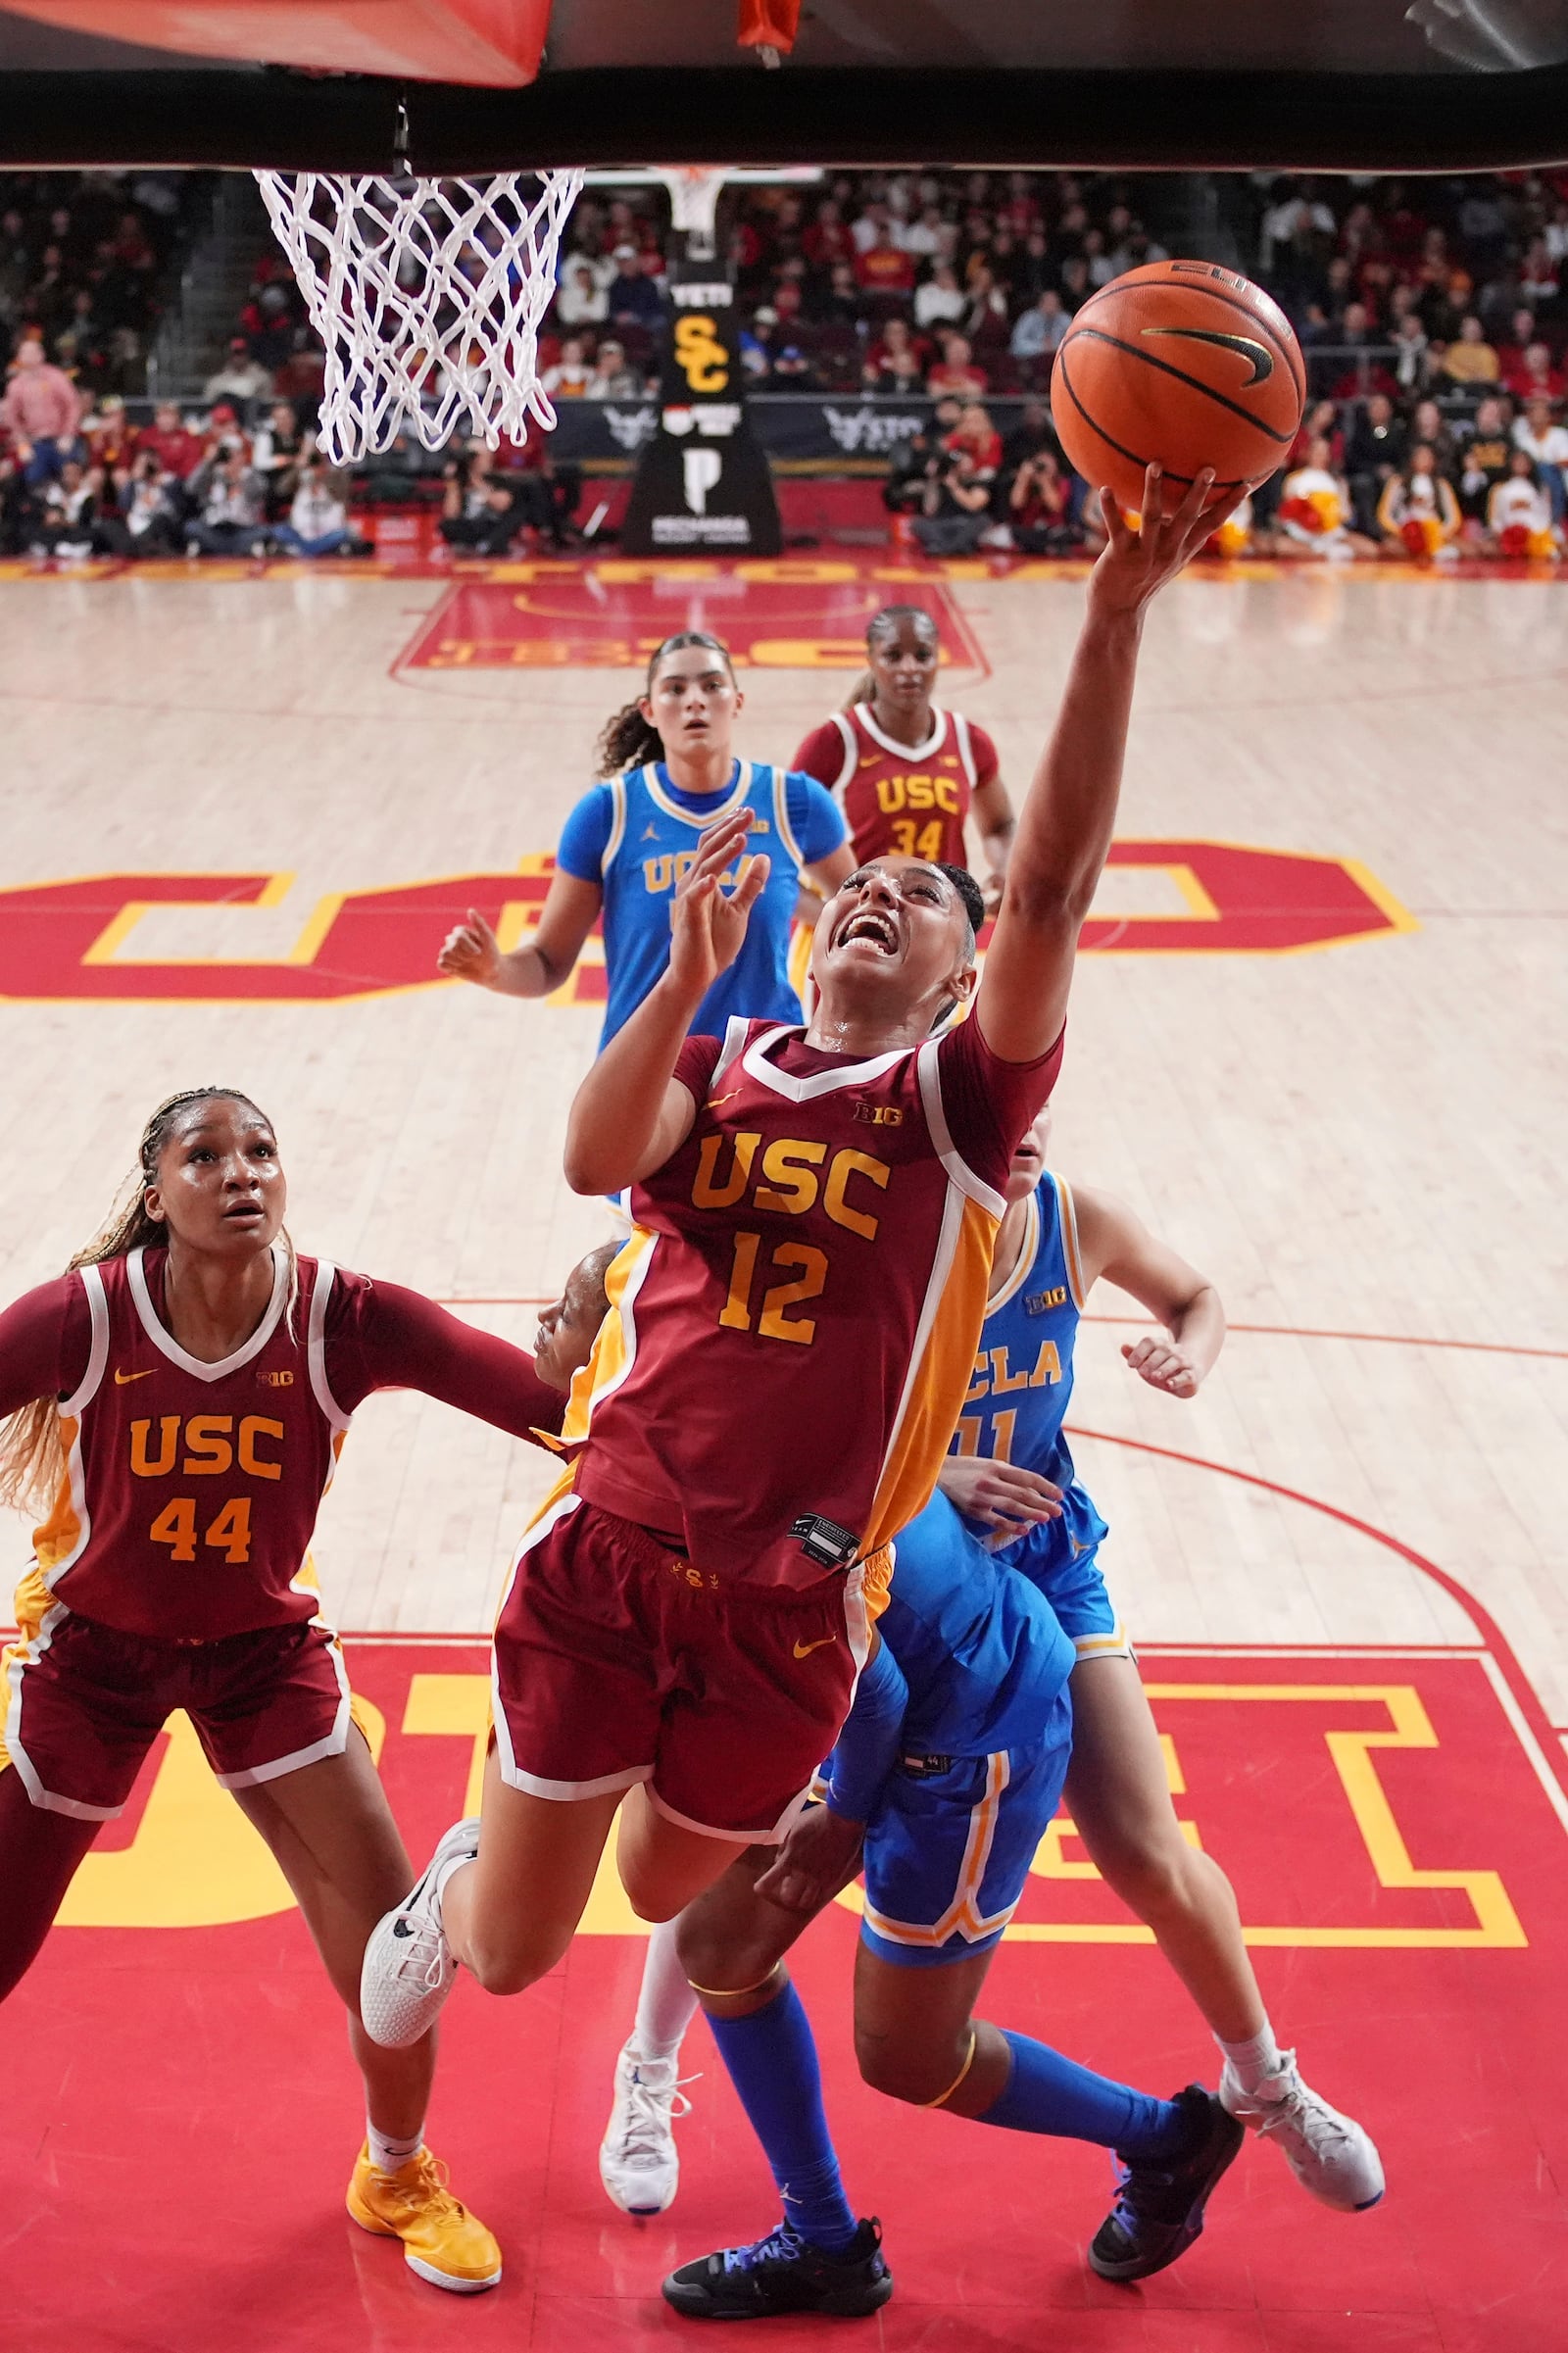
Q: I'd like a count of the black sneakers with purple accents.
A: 2